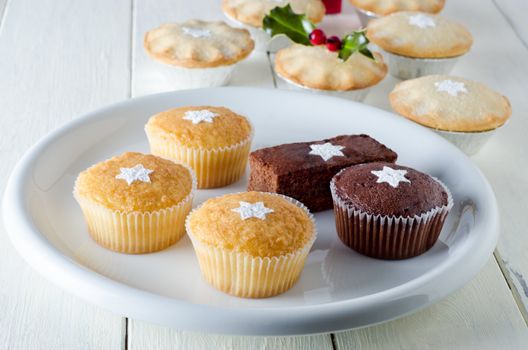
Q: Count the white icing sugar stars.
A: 8